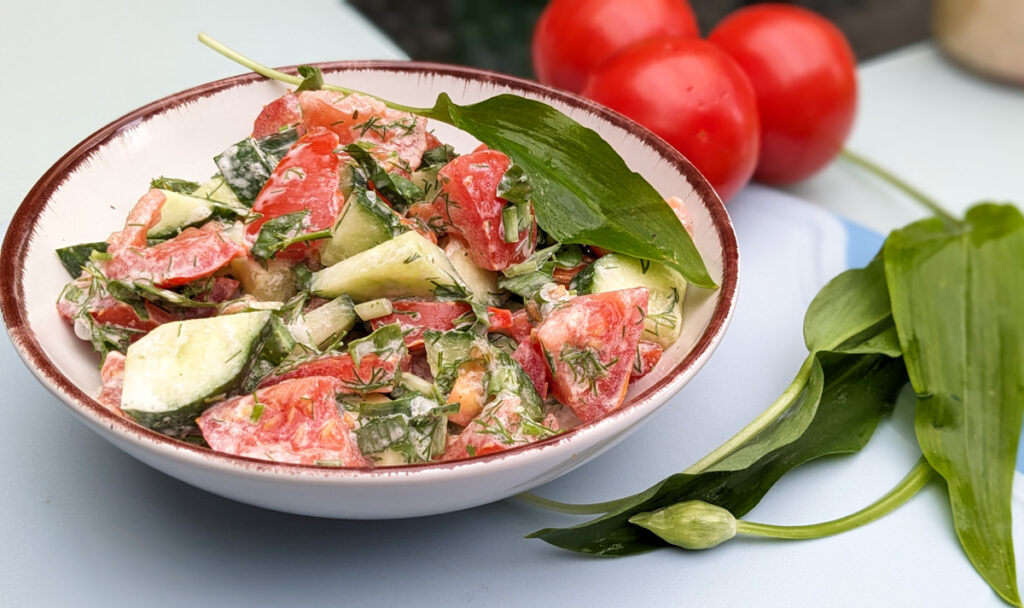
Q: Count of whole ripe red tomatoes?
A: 3